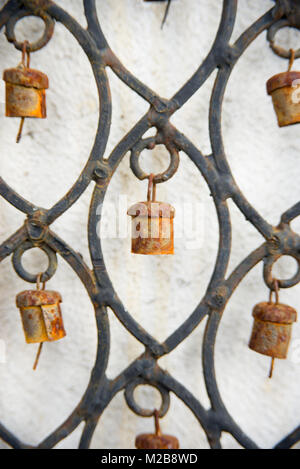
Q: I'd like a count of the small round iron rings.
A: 6